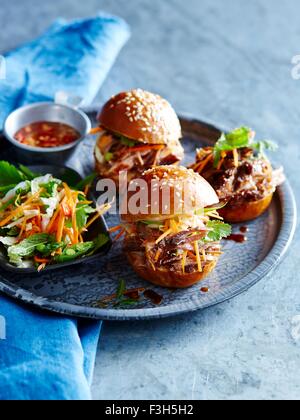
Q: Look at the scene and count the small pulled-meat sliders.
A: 3